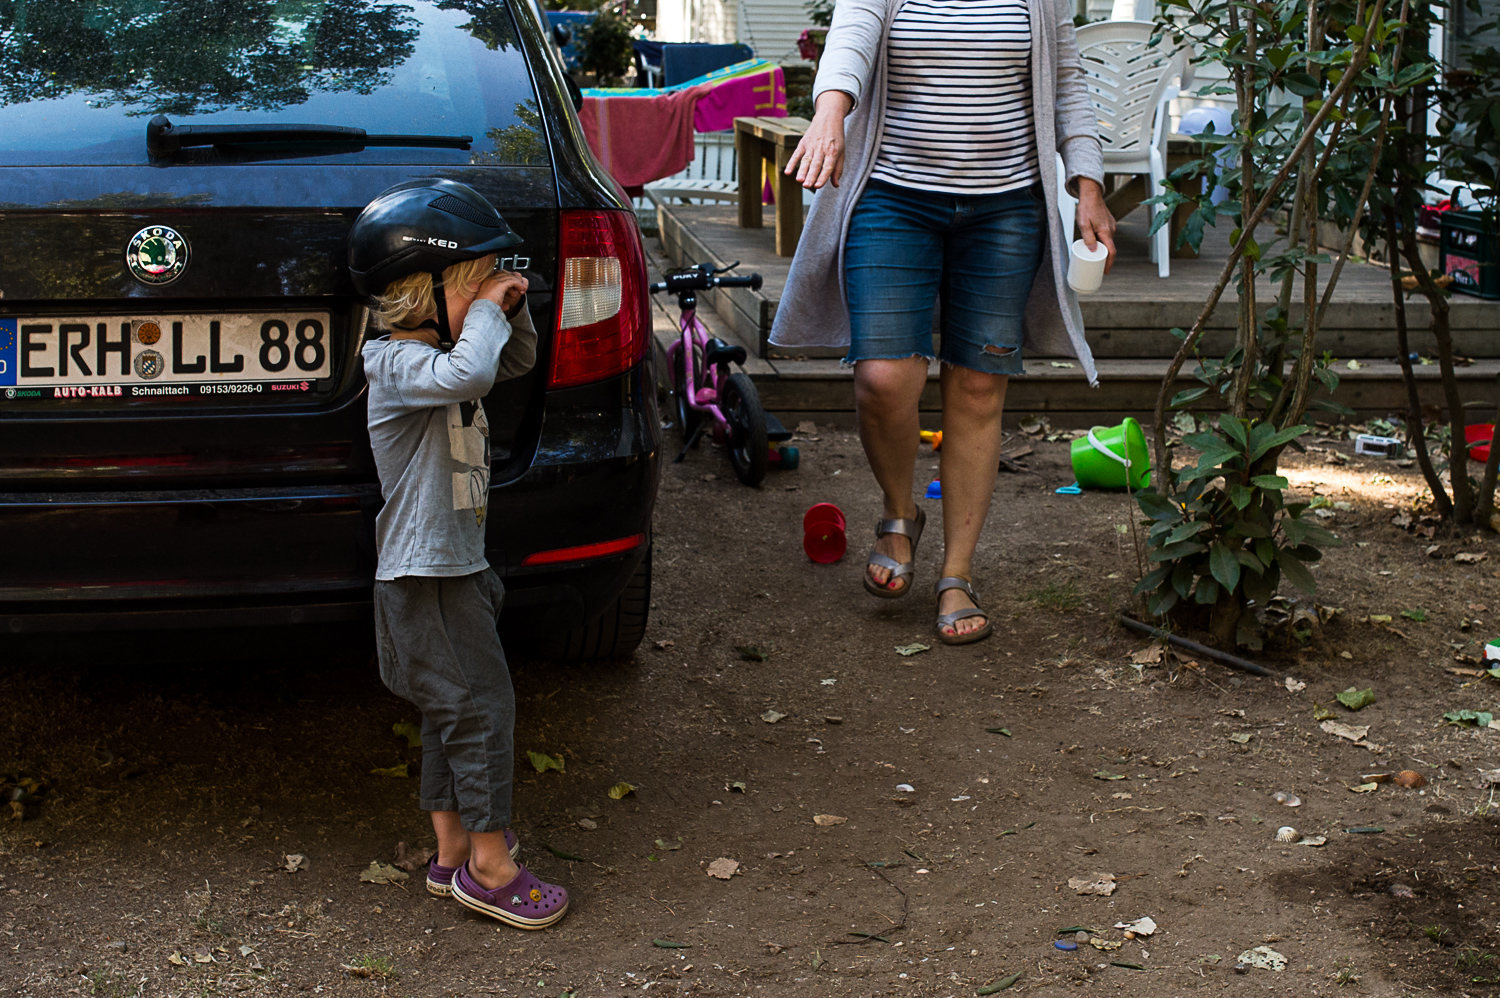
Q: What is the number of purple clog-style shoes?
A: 2